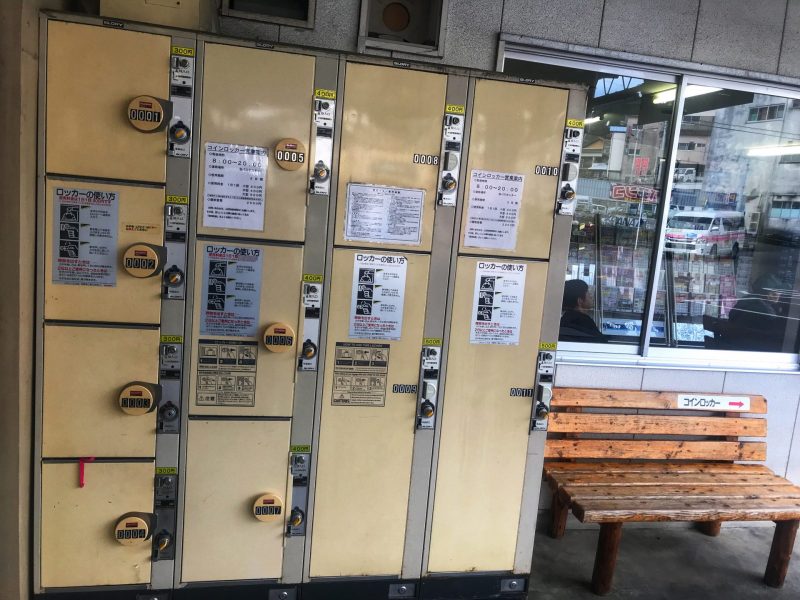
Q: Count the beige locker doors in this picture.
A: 11